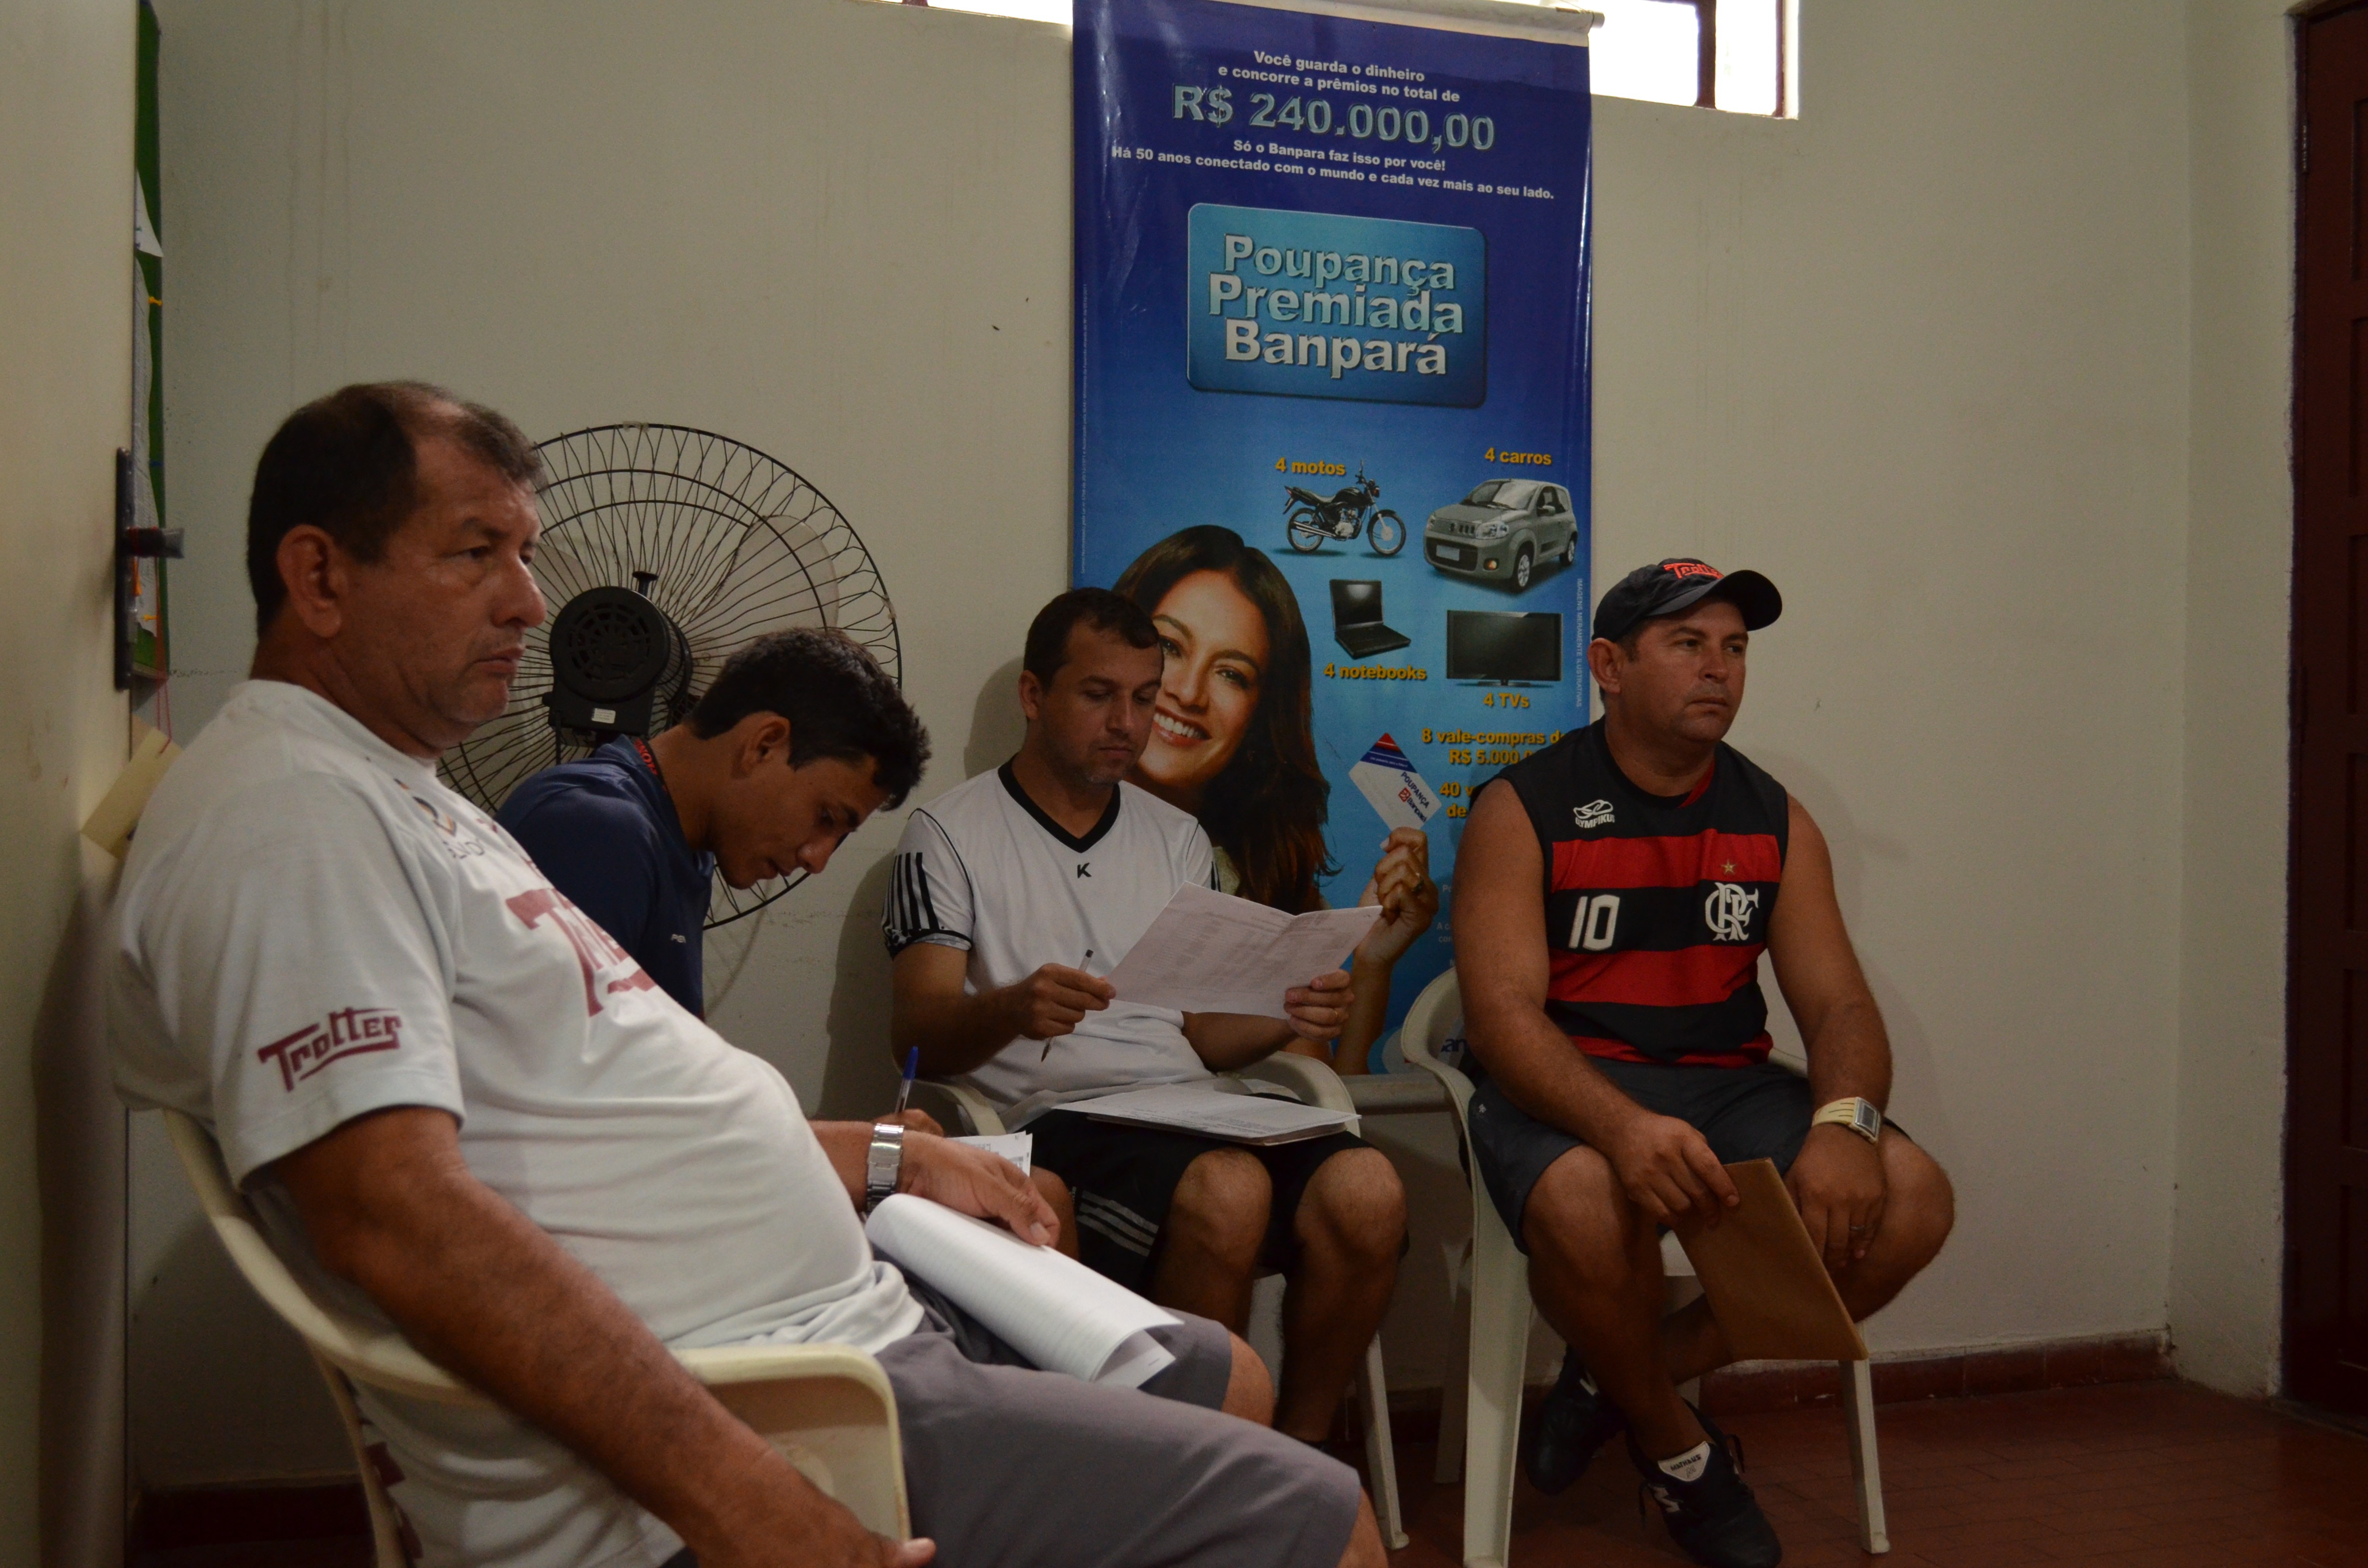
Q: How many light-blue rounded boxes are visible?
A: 1